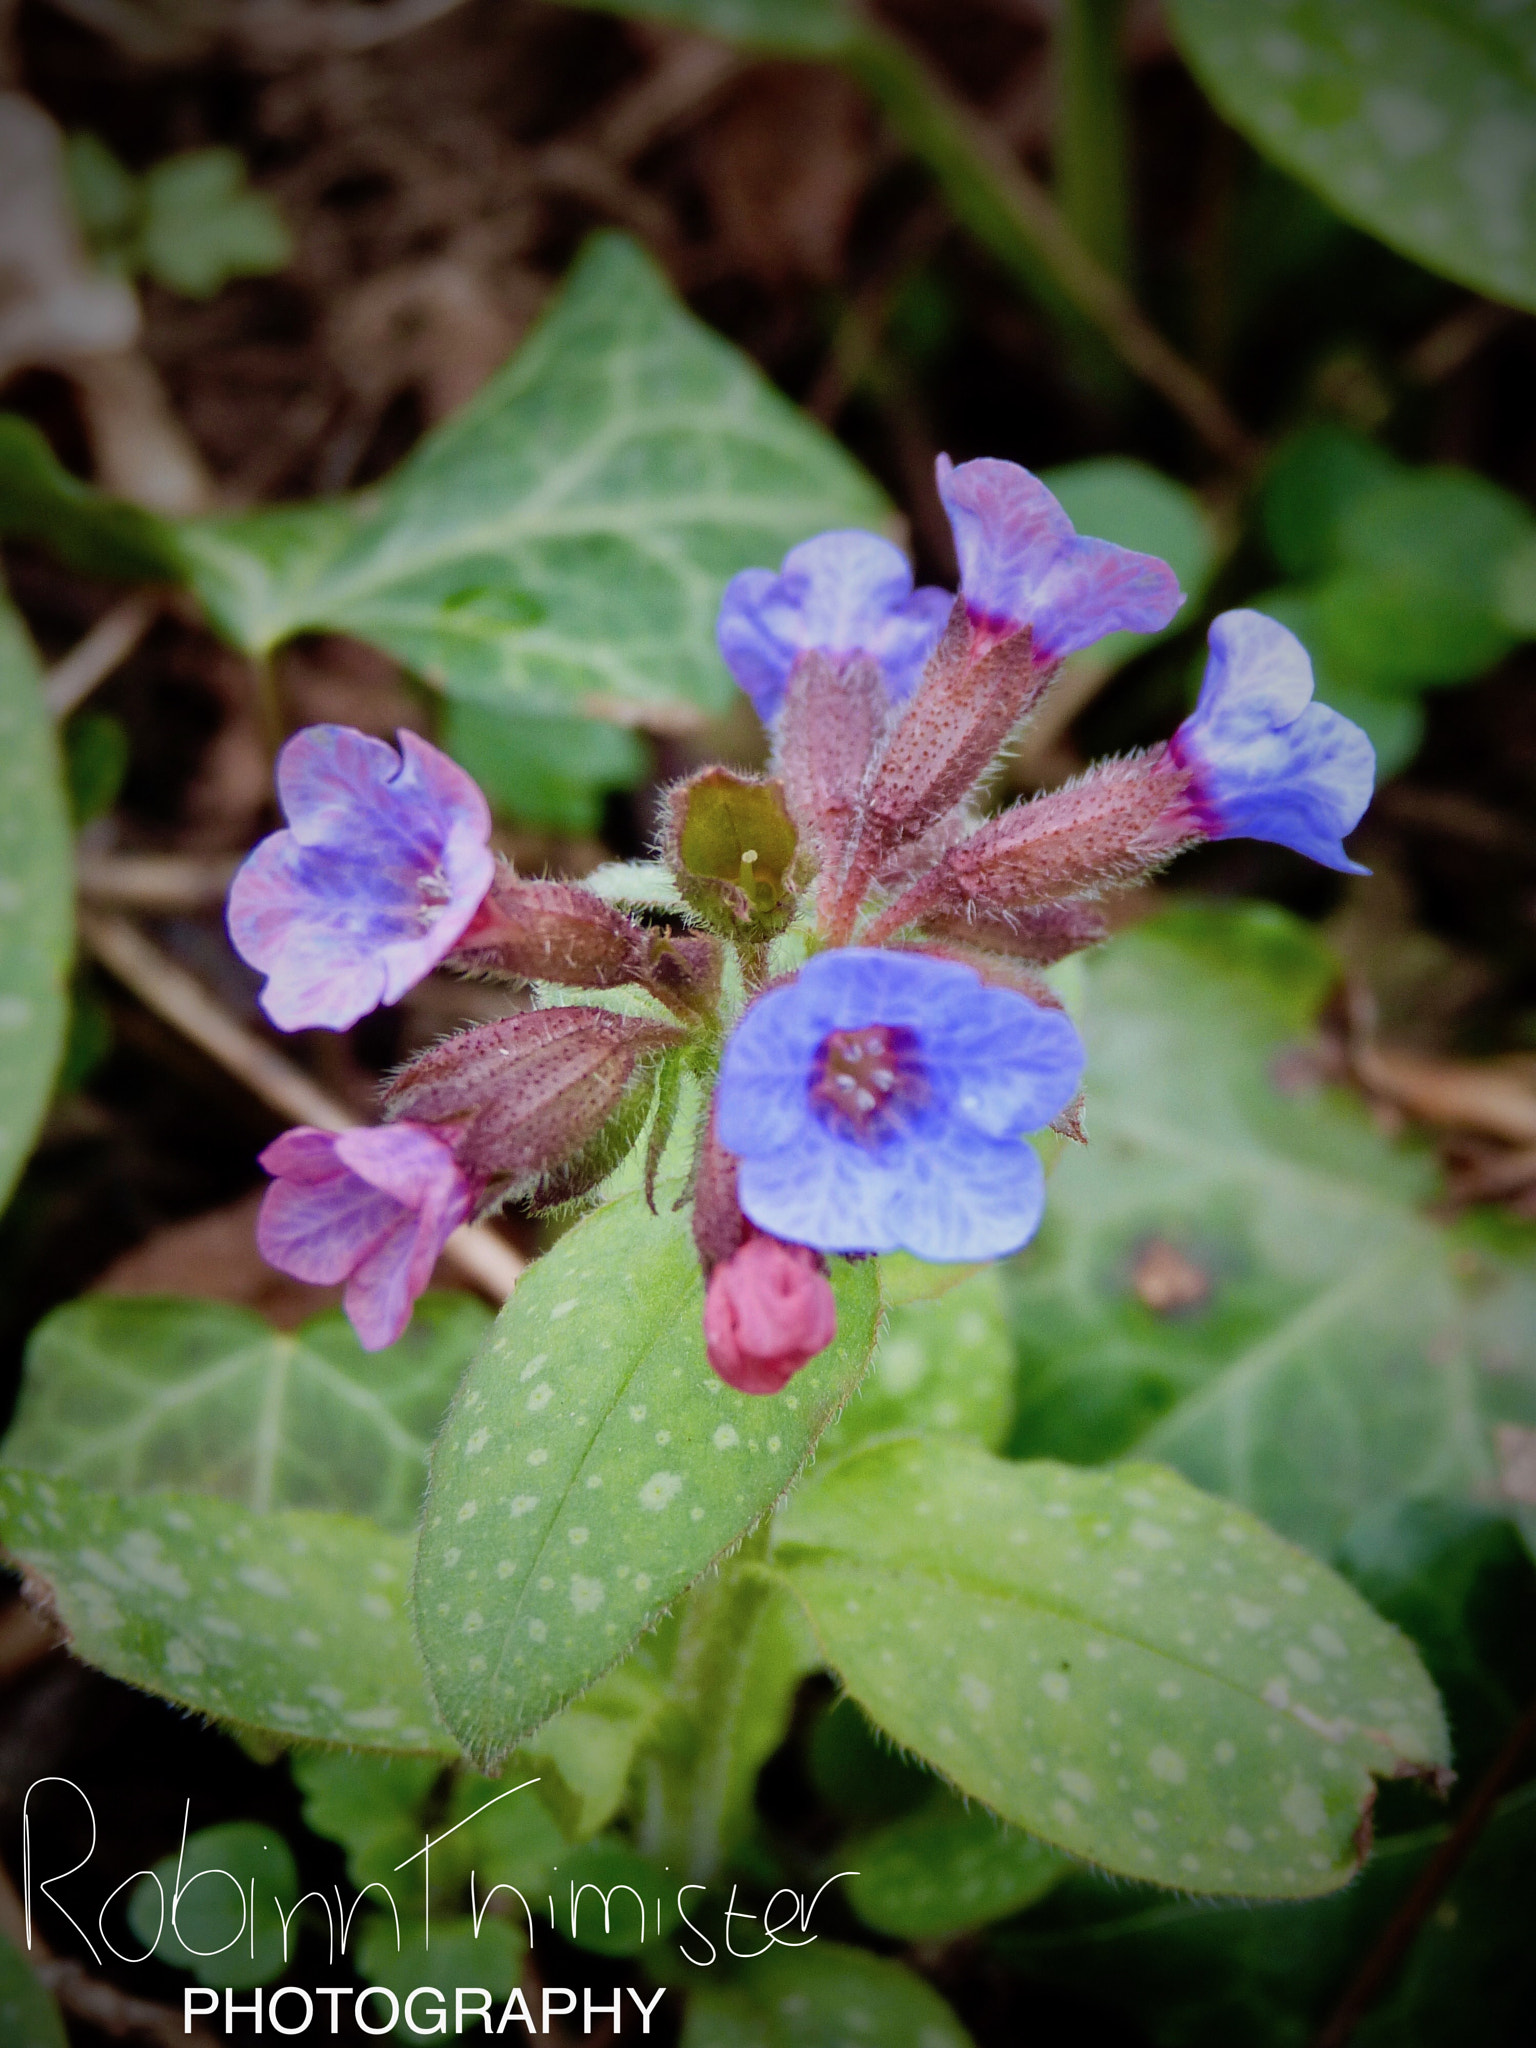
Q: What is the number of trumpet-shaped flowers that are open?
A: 6